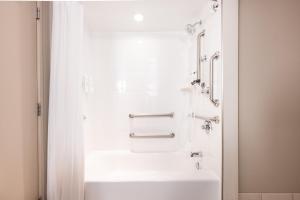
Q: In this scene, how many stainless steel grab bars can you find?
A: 5